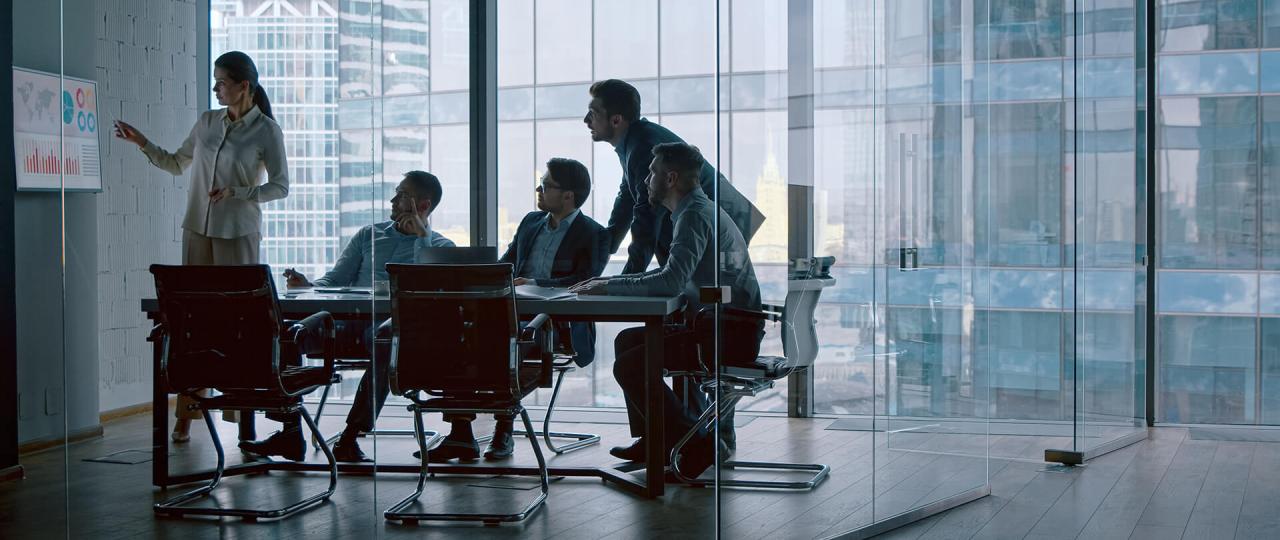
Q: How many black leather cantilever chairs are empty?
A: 2